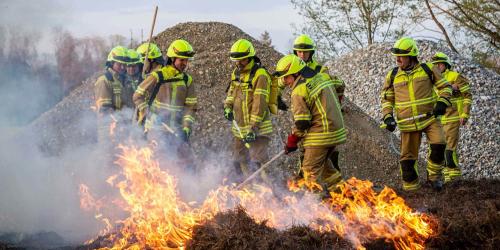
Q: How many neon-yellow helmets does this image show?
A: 9